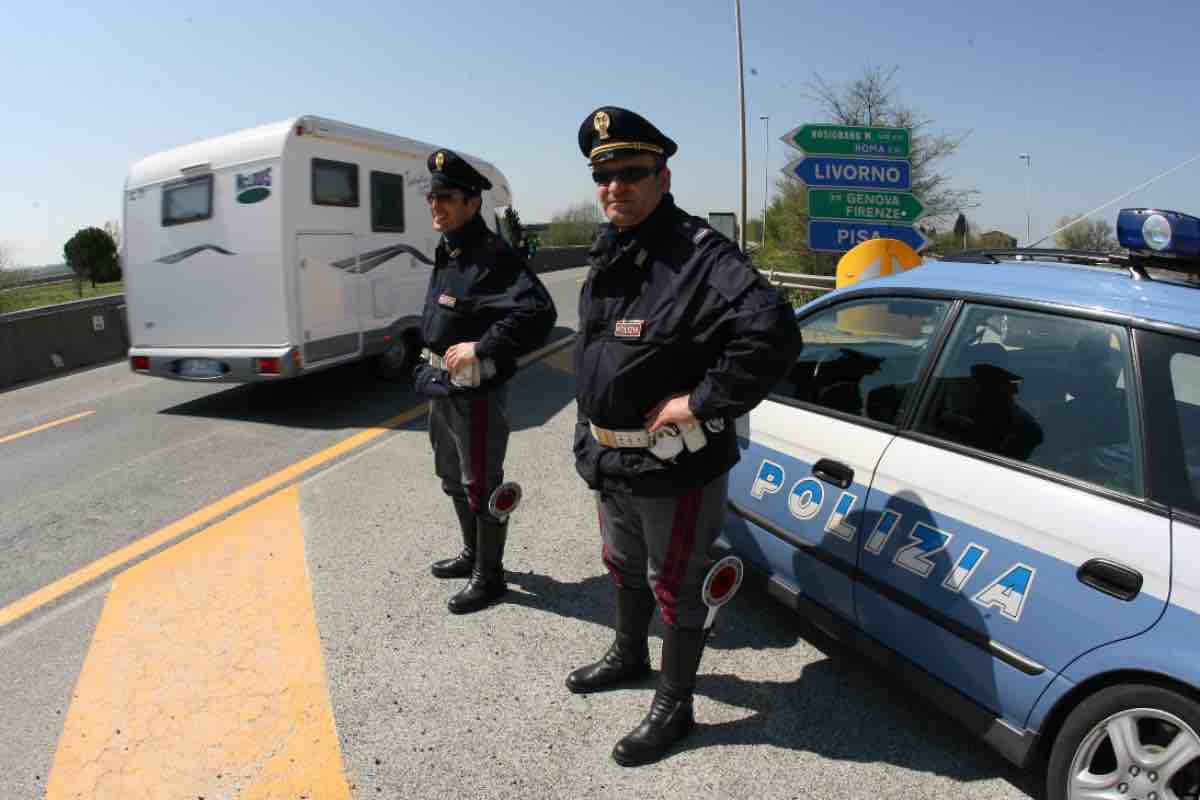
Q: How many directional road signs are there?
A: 4